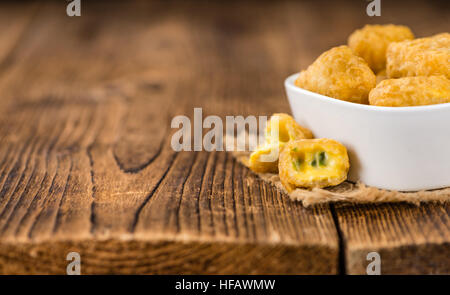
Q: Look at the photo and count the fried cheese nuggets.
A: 6